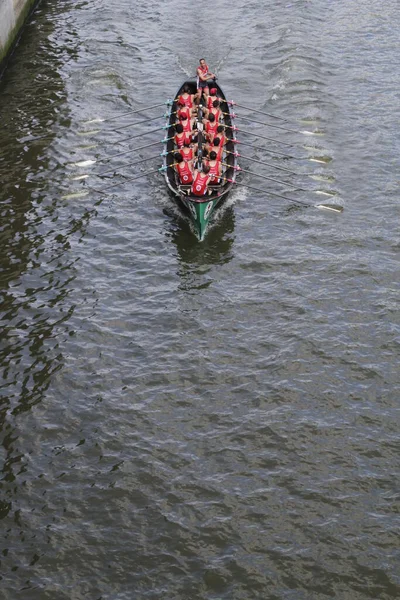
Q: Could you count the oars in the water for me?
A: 13